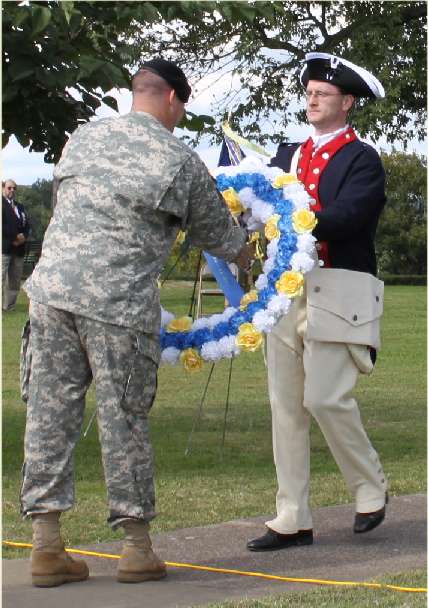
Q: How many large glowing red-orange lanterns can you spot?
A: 0